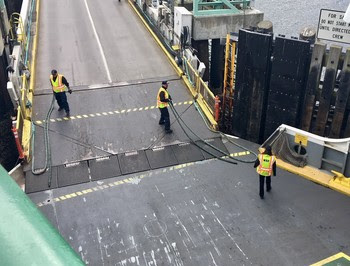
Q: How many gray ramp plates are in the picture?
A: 7